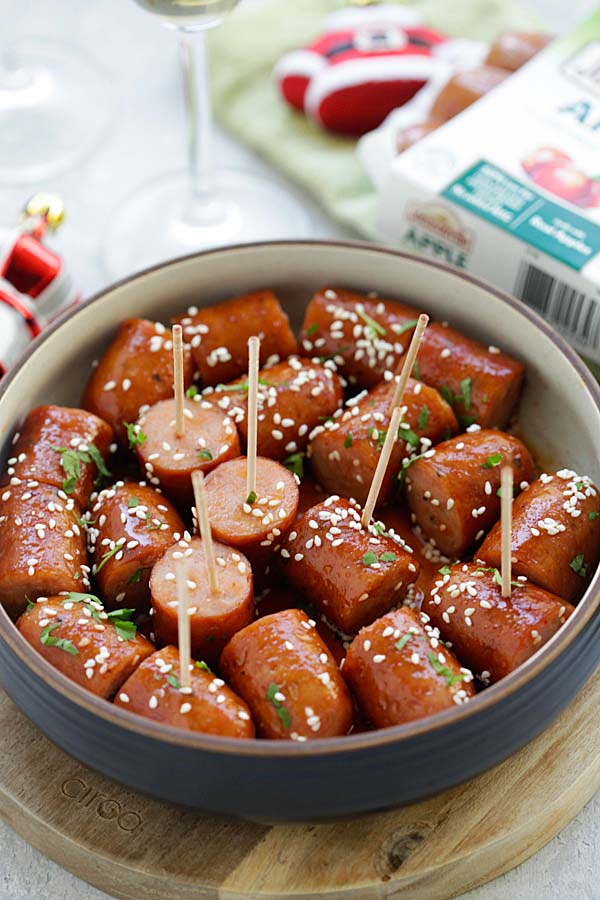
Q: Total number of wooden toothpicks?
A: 7